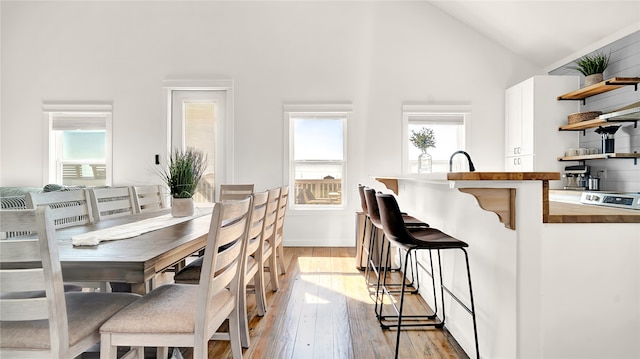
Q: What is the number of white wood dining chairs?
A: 9